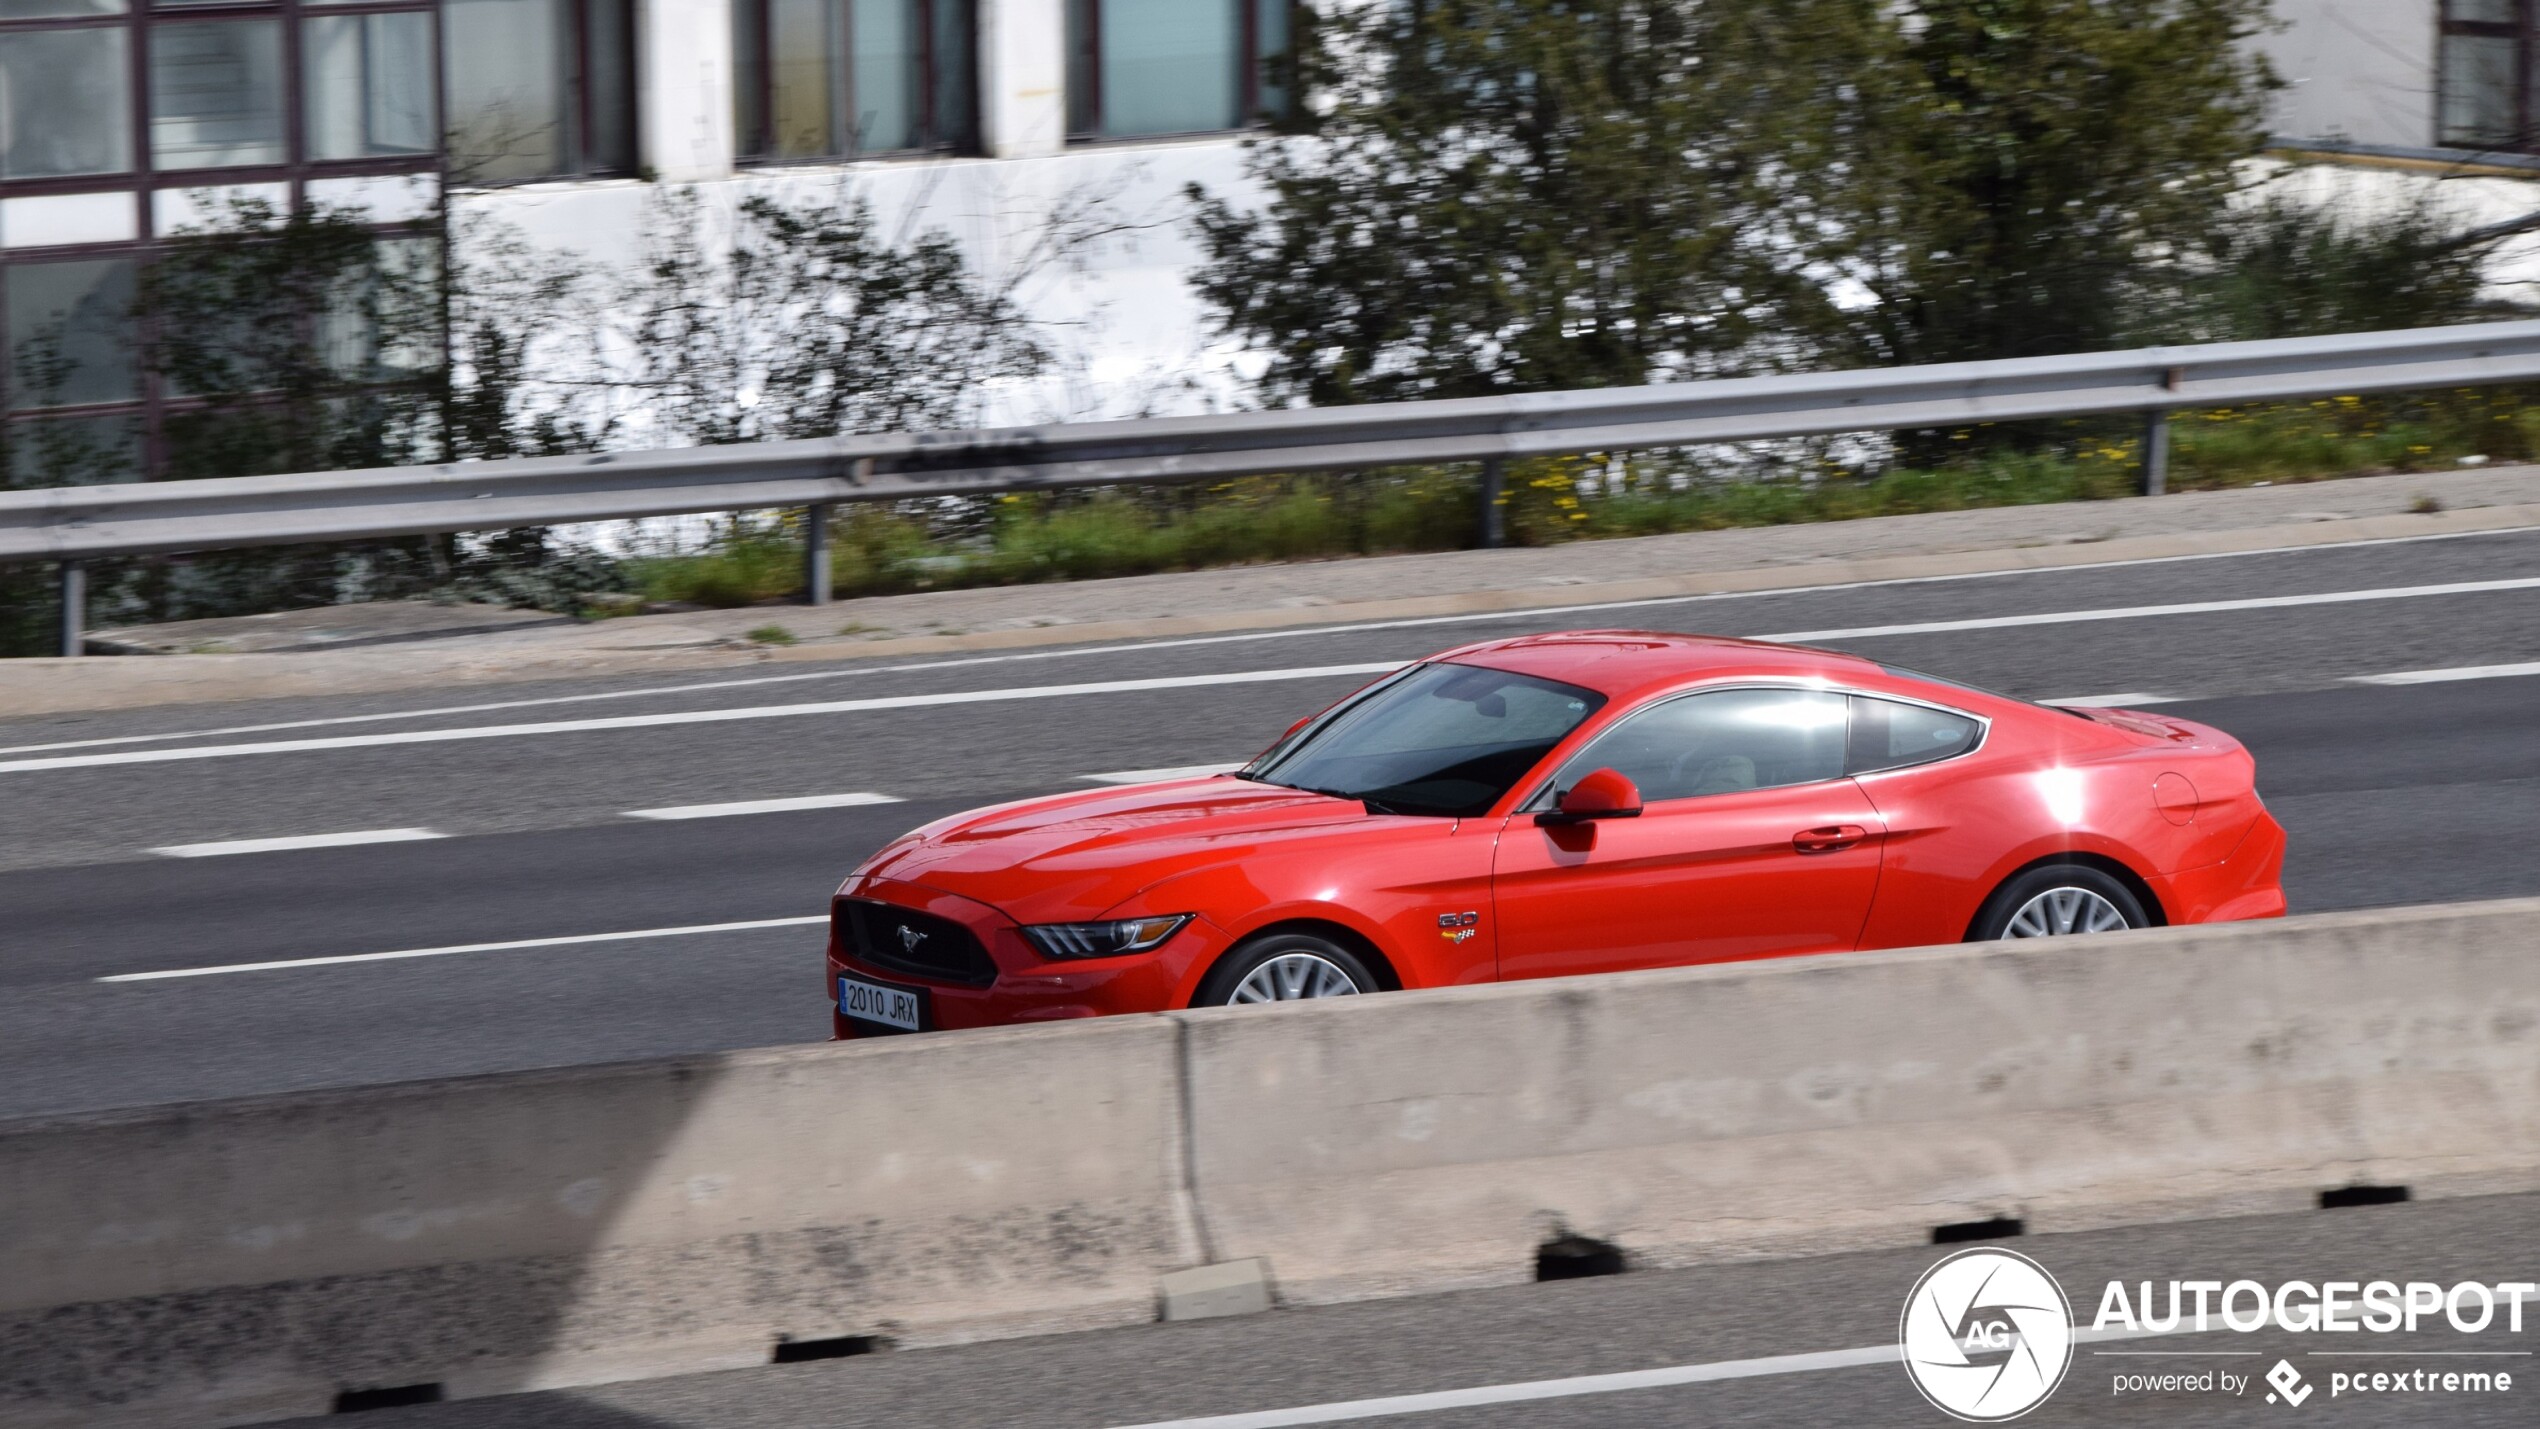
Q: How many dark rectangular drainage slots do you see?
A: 5